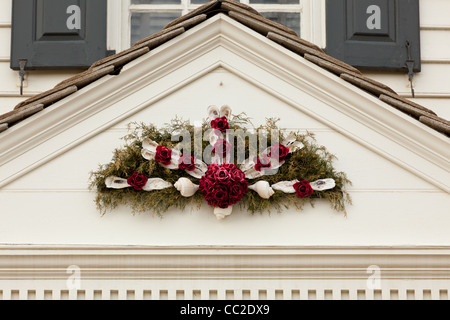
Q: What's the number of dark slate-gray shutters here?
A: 2